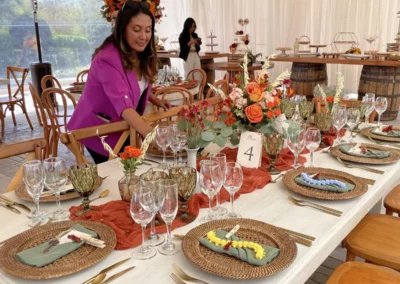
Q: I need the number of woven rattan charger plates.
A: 7